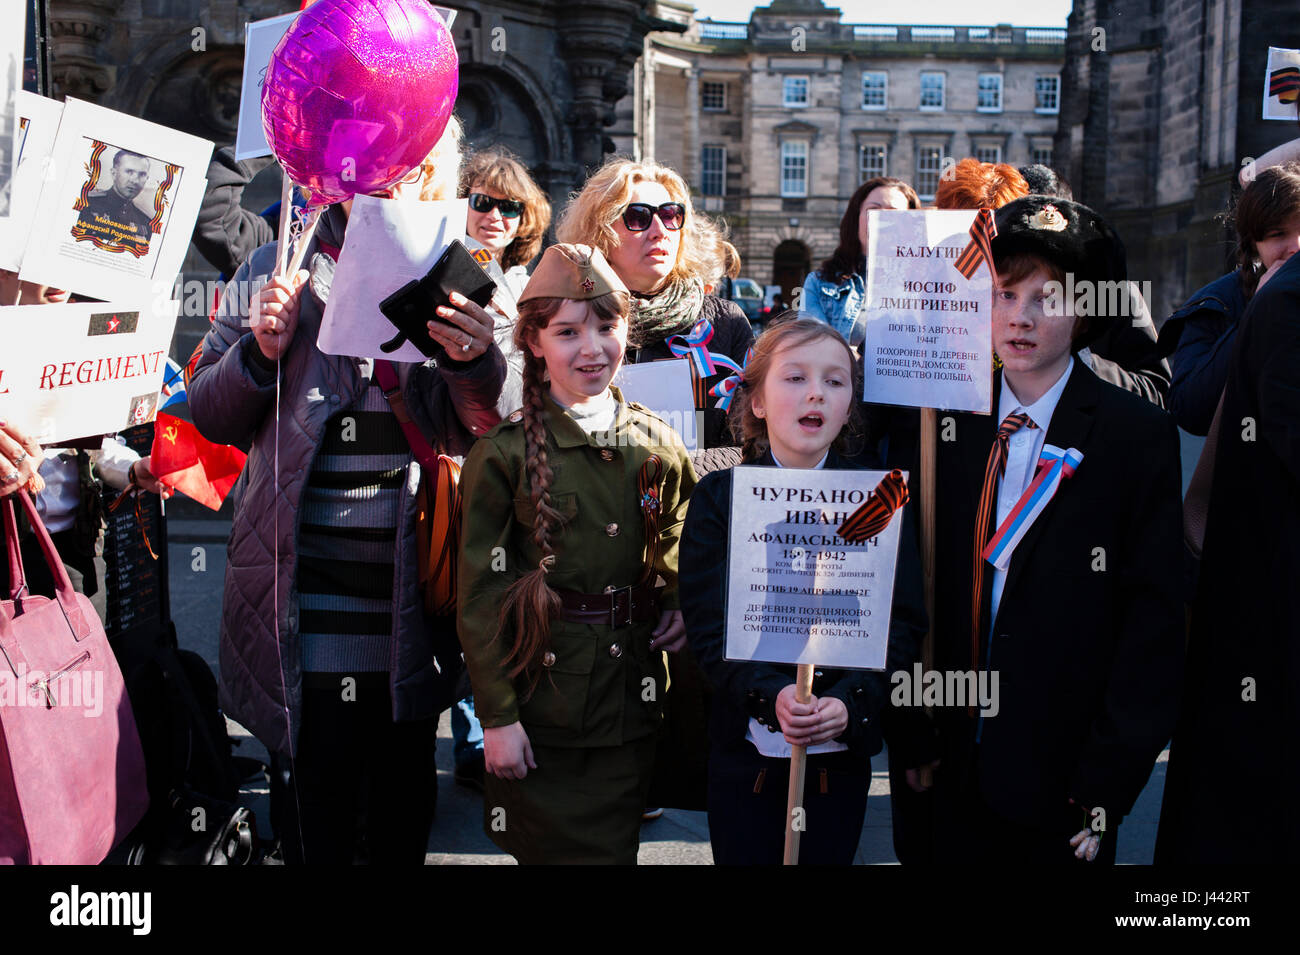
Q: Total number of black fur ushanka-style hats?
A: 1